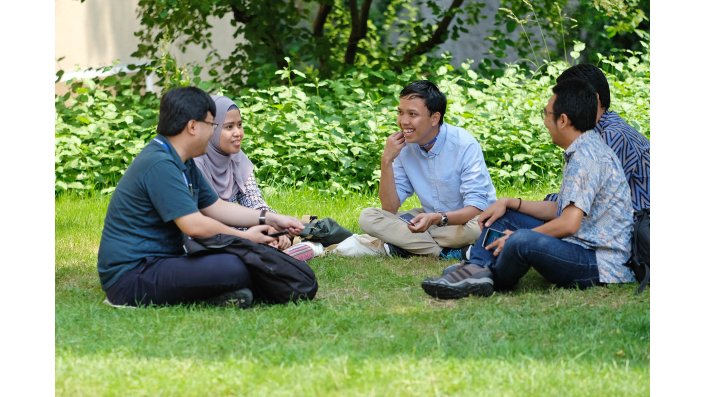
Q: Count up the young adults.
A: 5